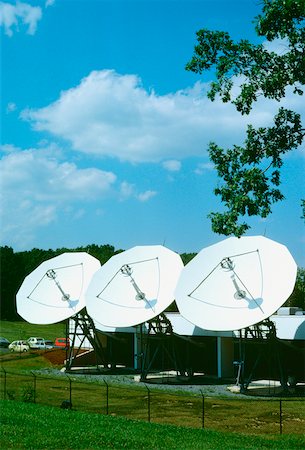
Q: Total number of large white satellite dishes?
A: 3